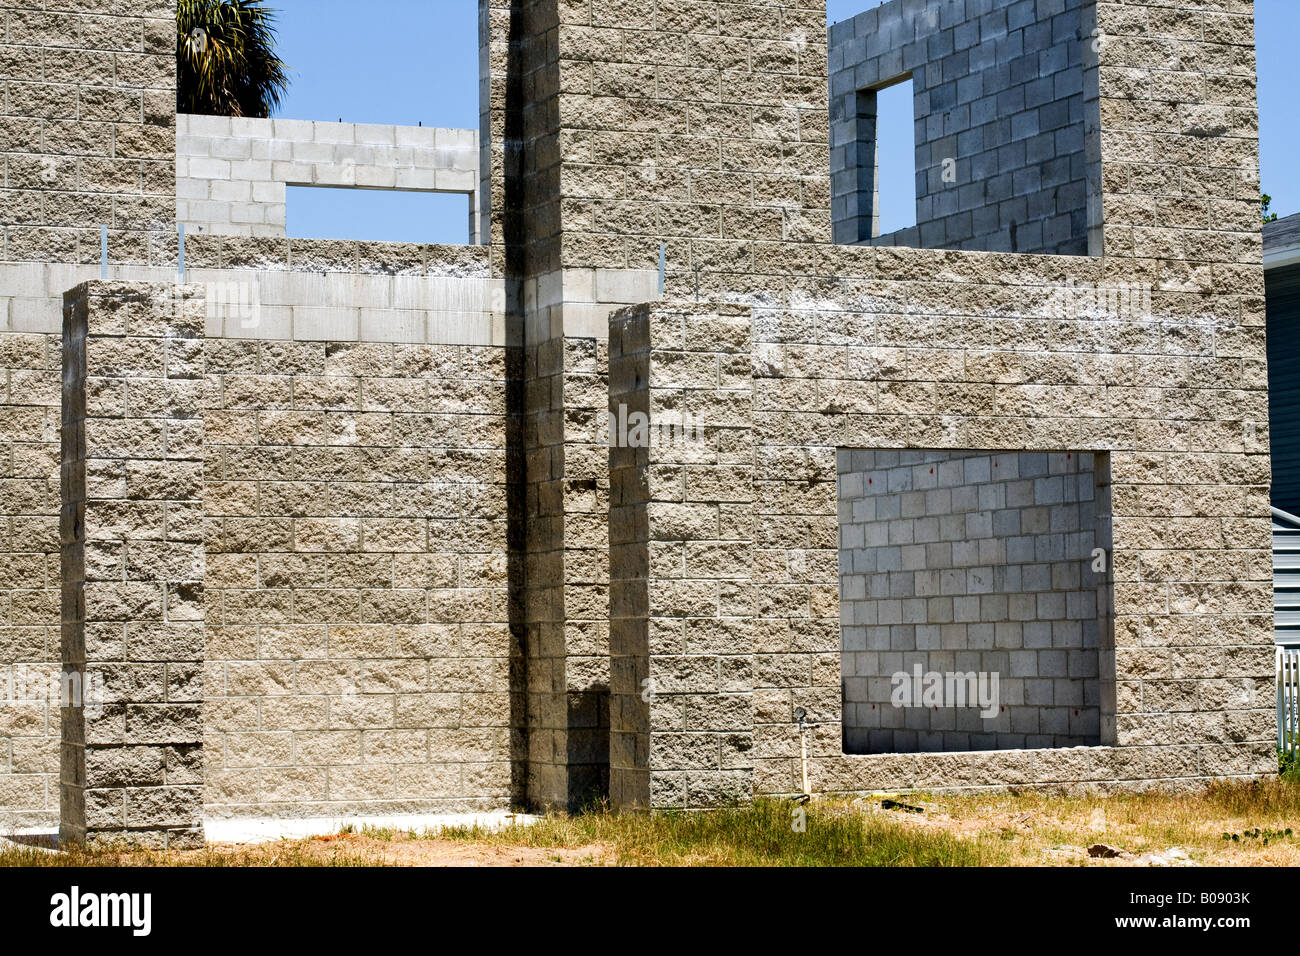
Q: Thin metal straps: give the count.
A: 3